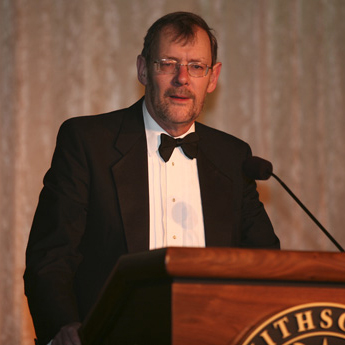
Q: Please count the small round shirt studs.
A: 3